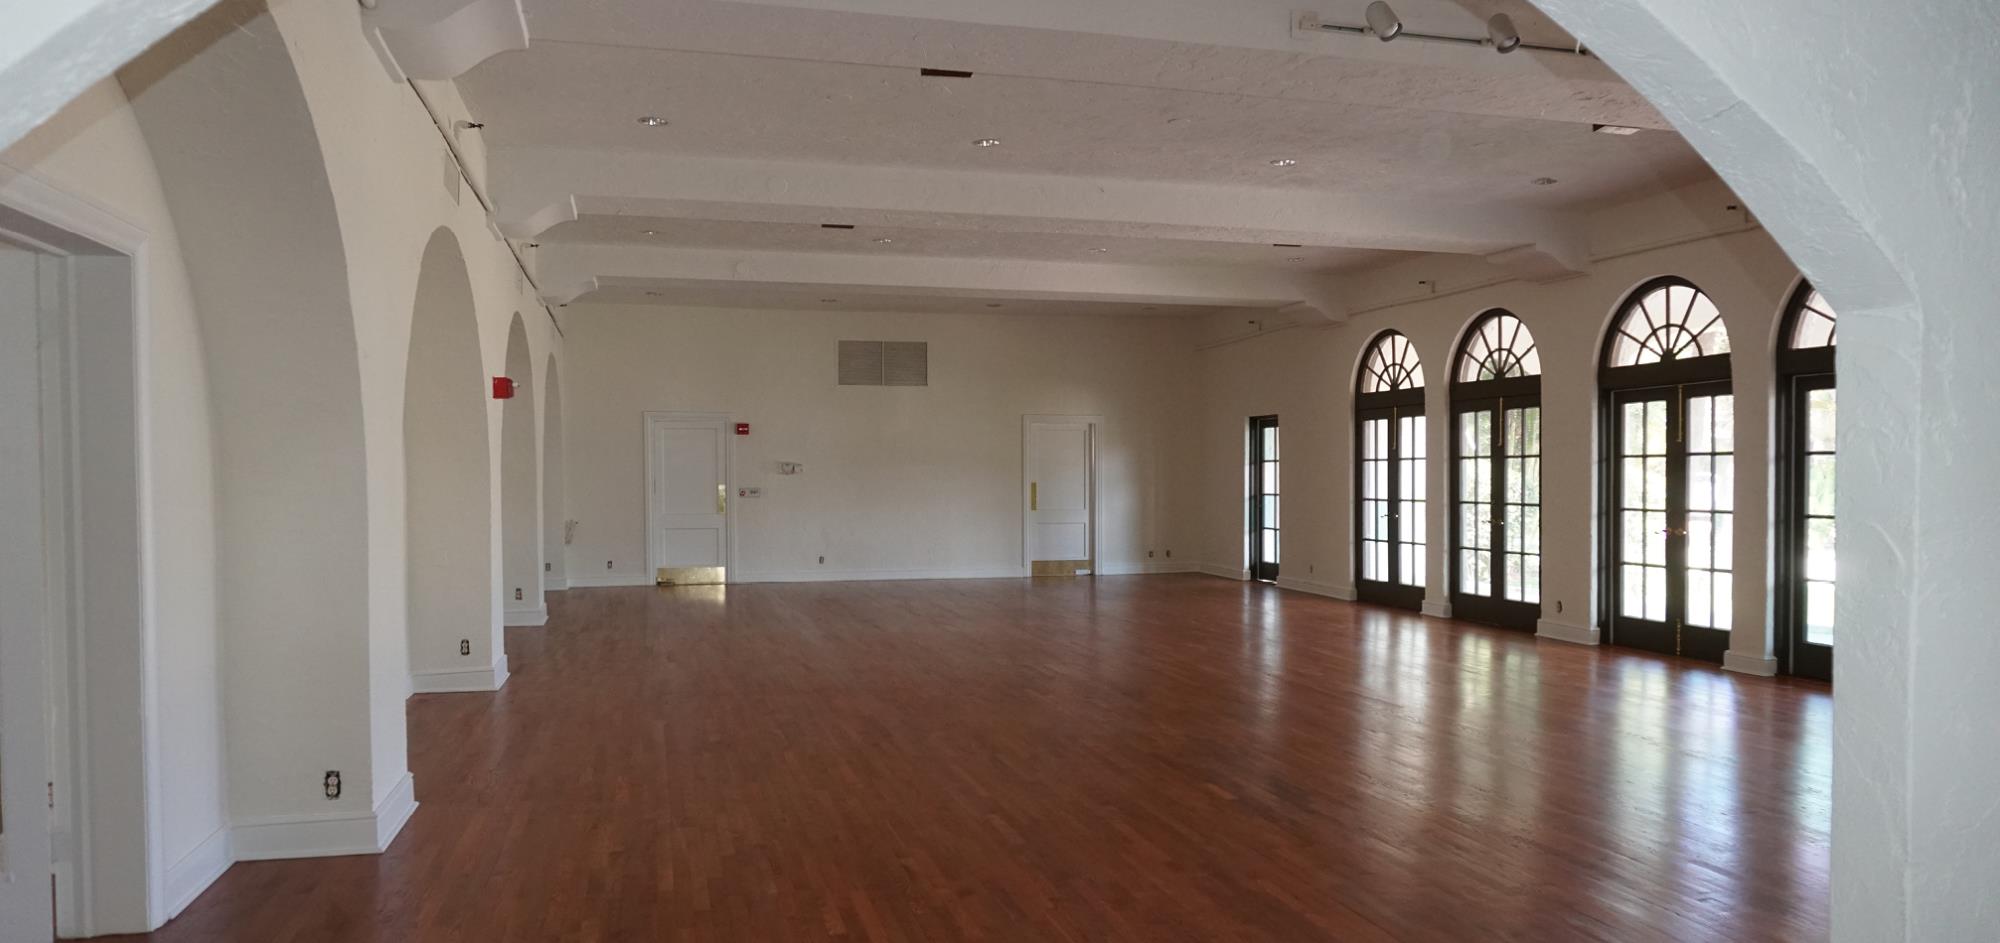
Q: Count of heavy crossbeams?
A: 3